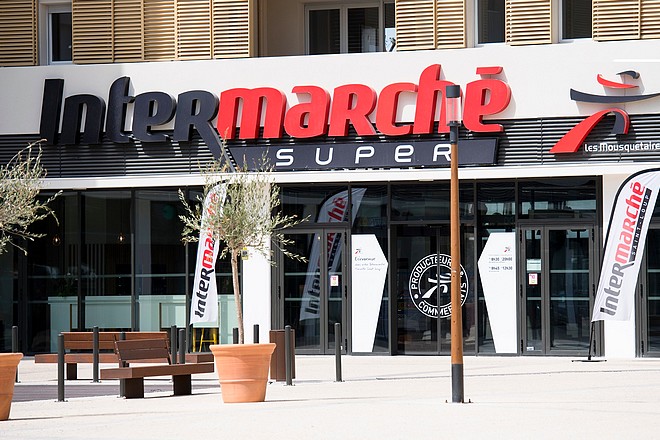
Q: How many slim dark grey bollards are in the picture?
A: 10